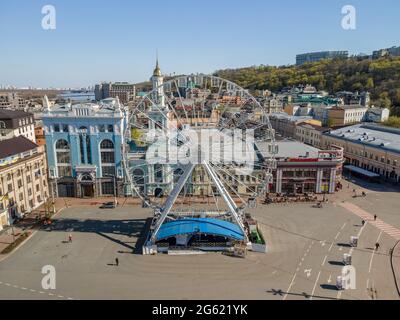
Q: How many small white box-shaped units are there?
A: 3